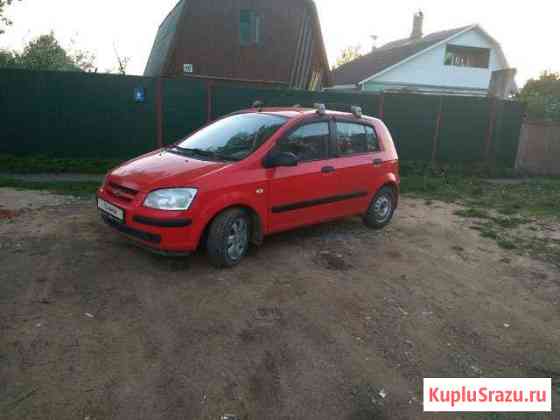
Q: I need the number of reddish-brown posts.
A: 5